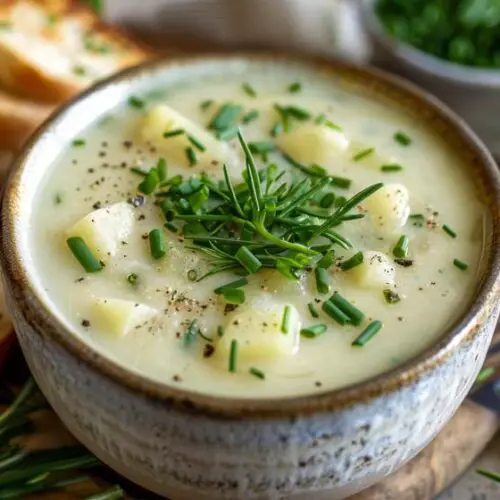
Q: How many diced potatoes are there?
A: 7